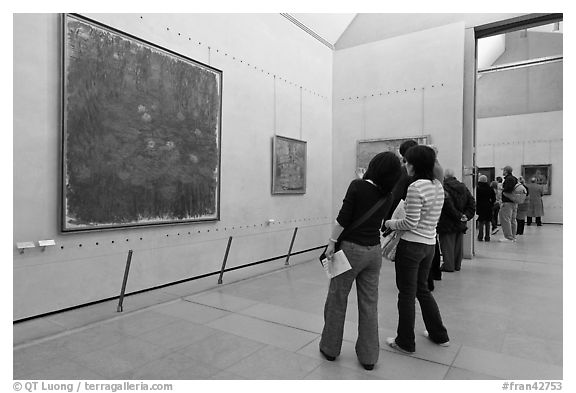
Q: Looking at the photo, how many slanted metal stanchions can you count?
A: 3